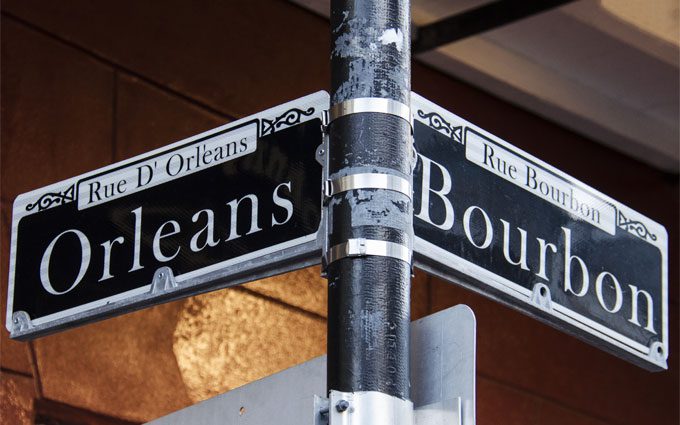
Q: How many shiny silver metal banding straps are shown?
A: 3